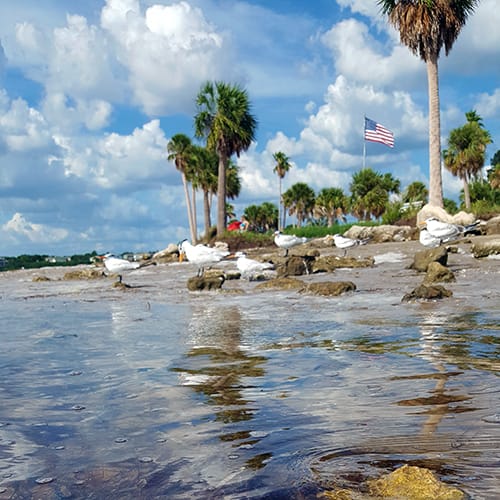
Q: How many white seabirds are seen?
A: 7